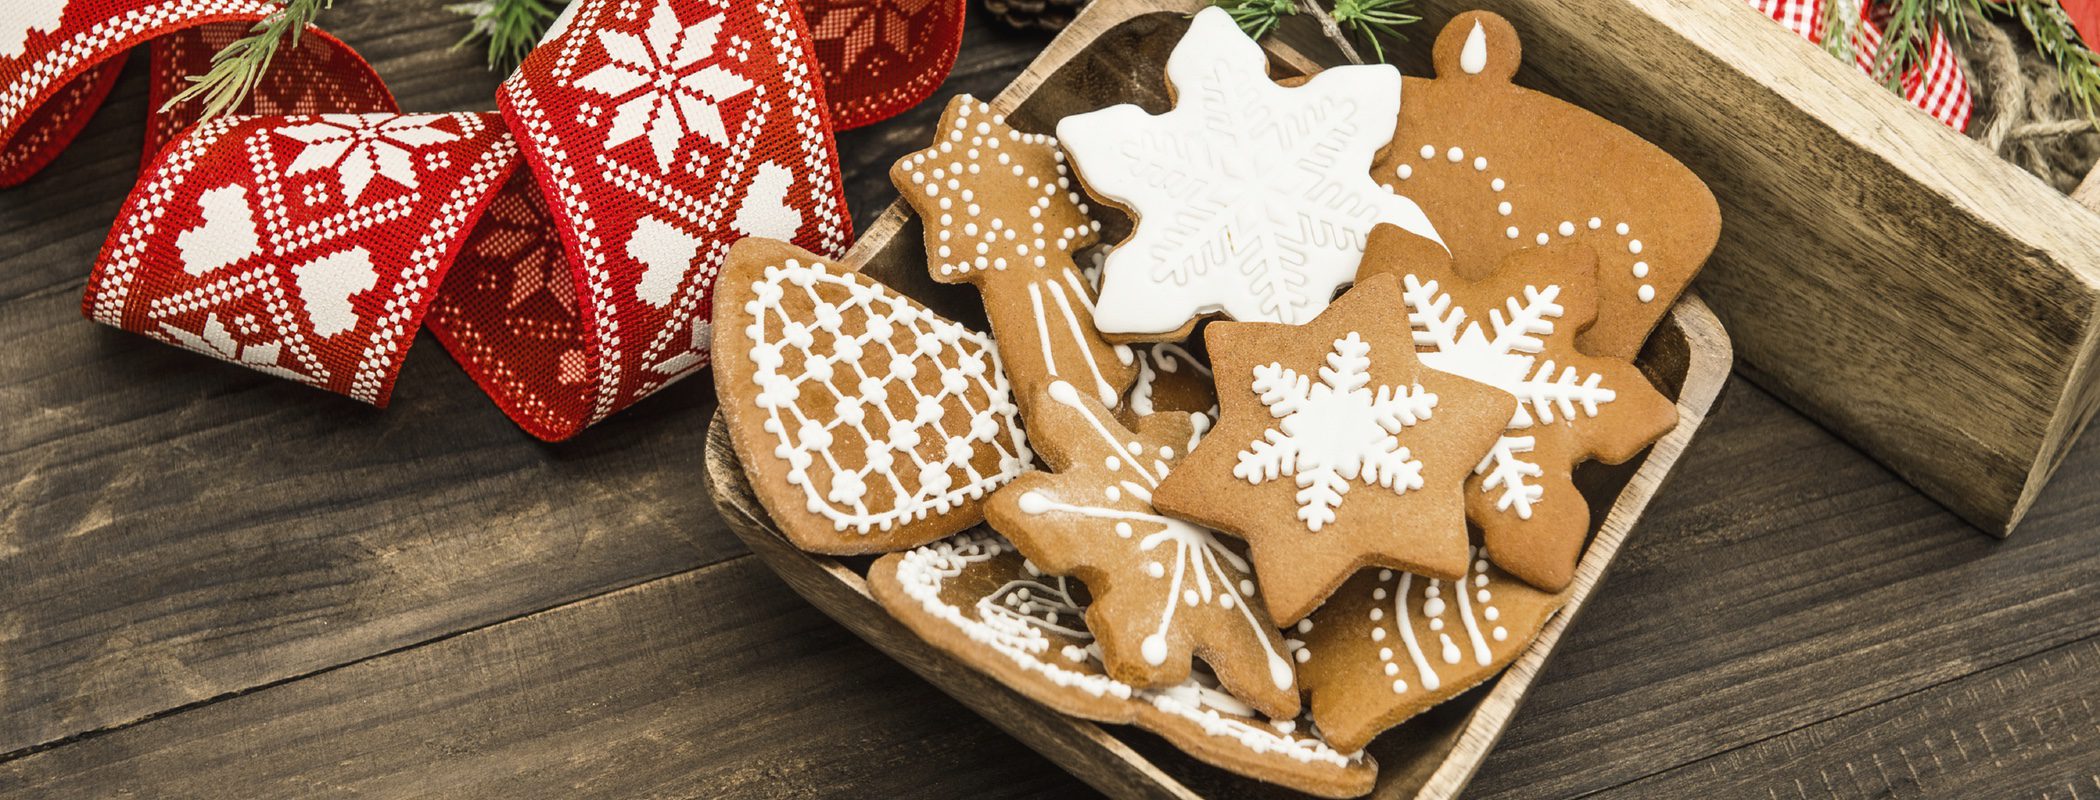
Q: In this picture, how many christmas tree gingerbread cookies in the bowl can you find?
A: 0